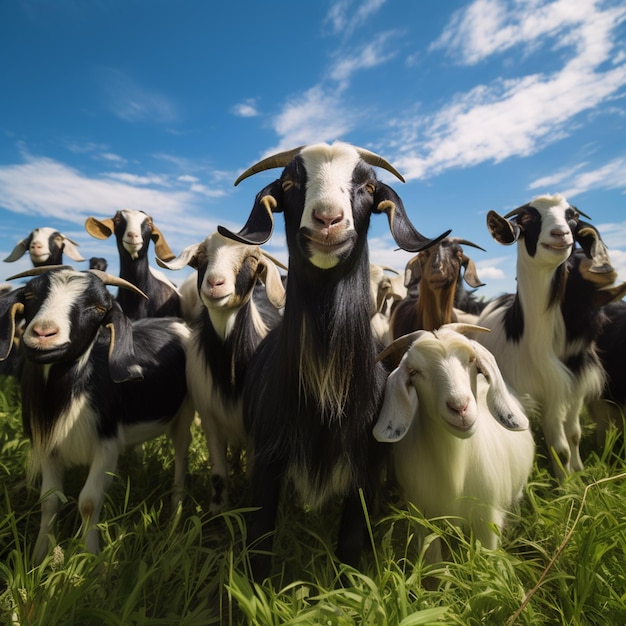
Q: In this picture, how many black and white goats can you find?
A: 6